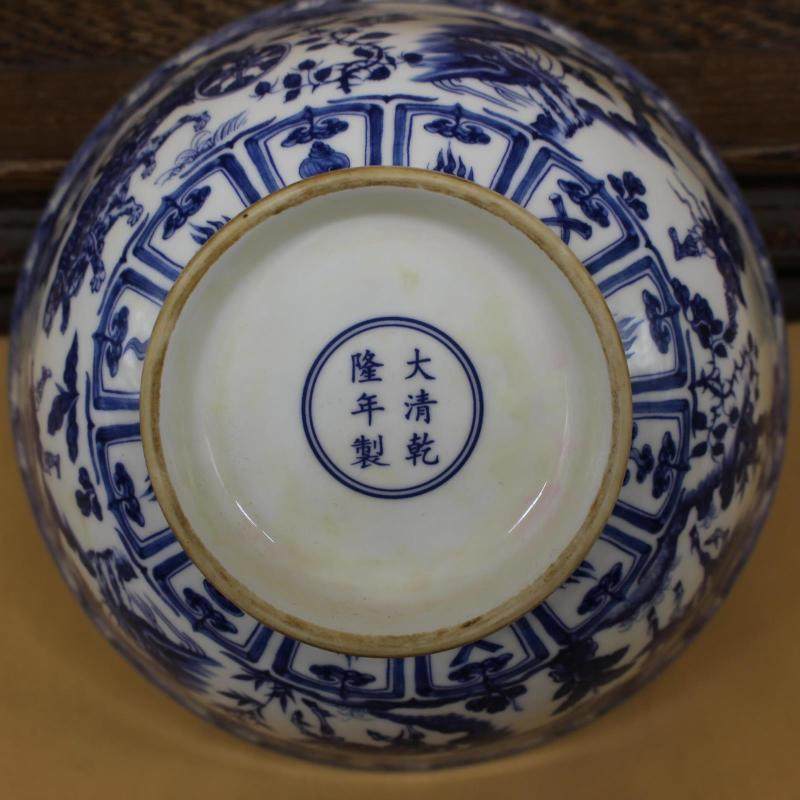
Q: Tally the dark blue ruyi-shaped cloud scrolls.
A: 12